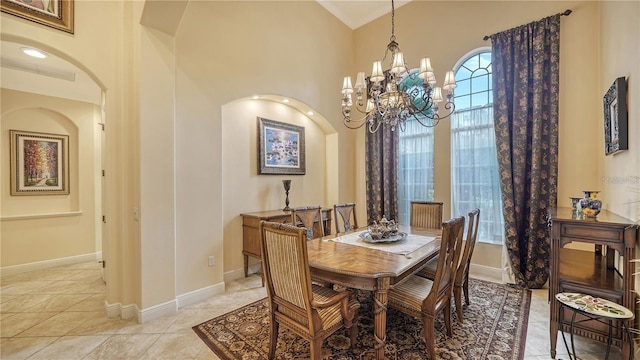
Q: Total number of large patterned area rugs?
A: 1